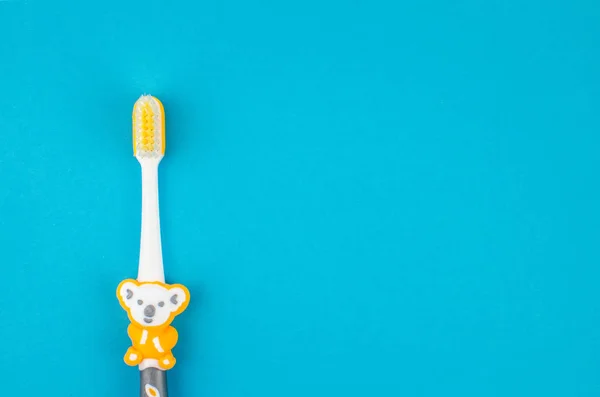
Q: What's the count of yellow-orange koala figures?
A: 1